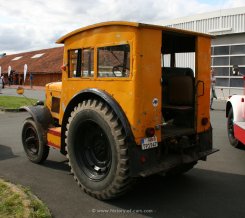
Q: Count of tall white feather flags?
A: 3